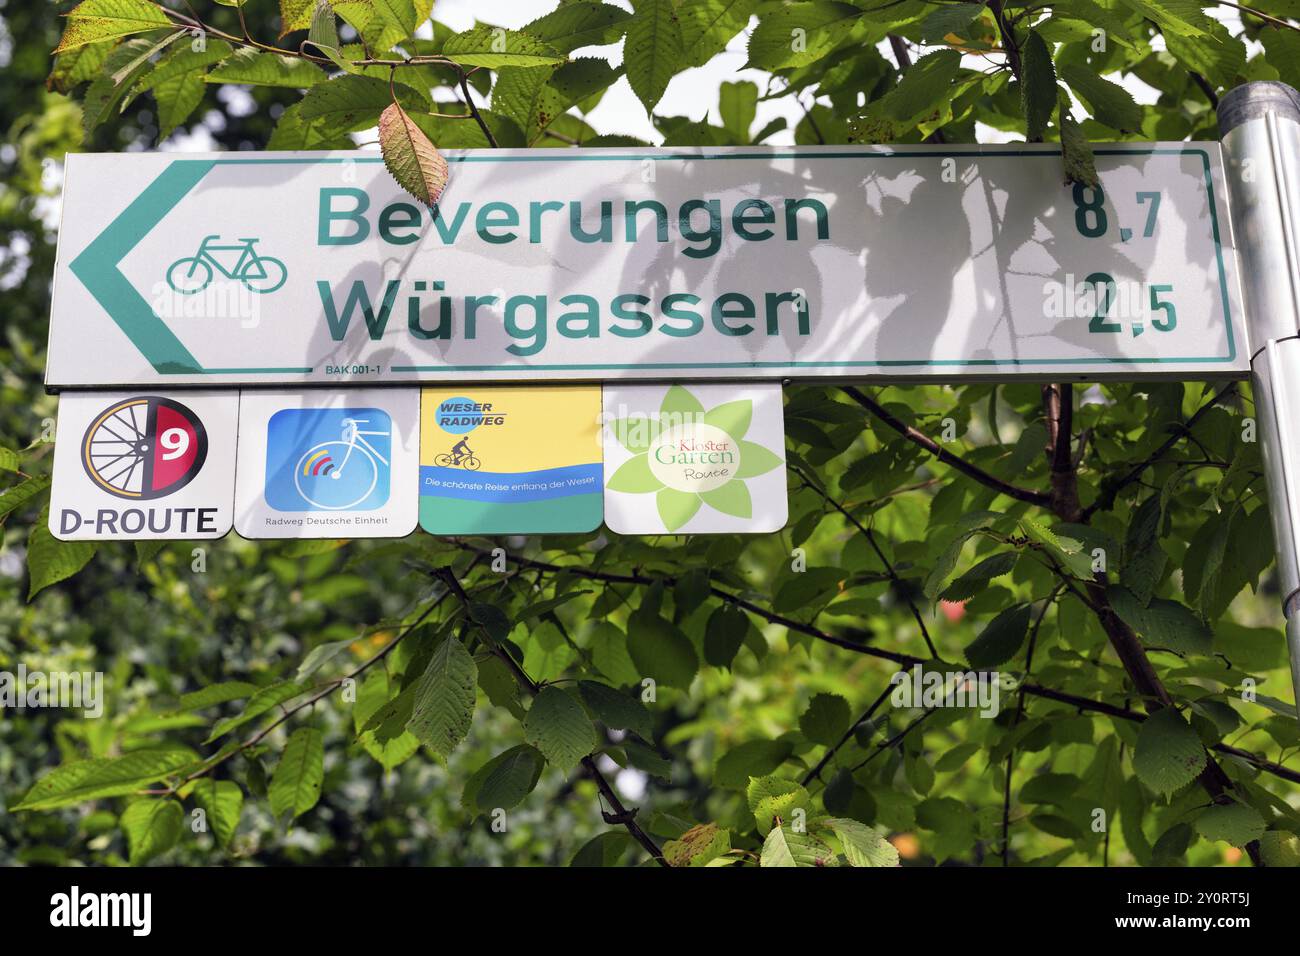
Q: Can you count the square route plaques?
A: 4